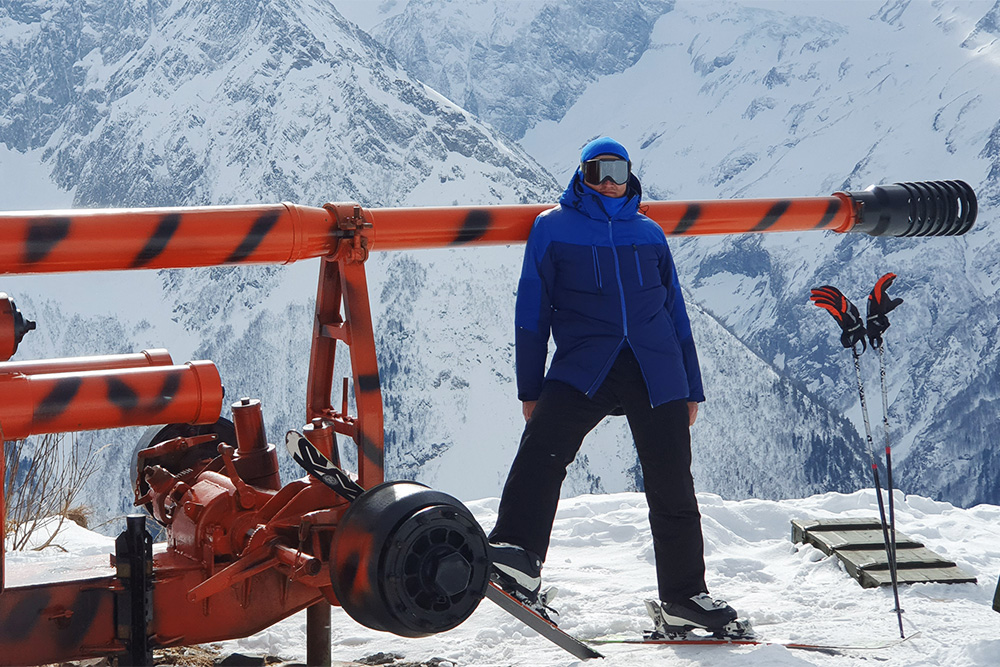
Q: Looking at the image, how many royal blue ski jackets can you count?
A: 1